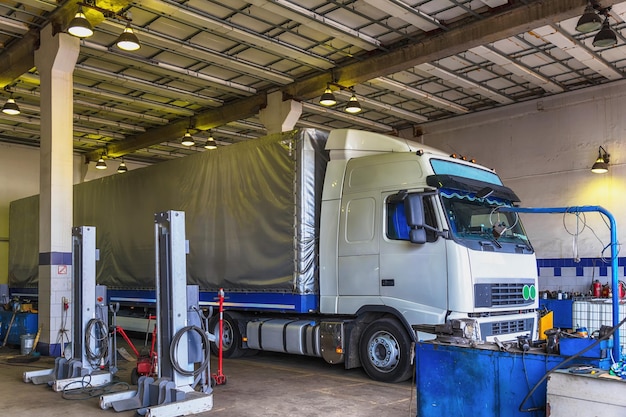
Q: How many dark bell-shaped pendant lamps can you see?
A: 12